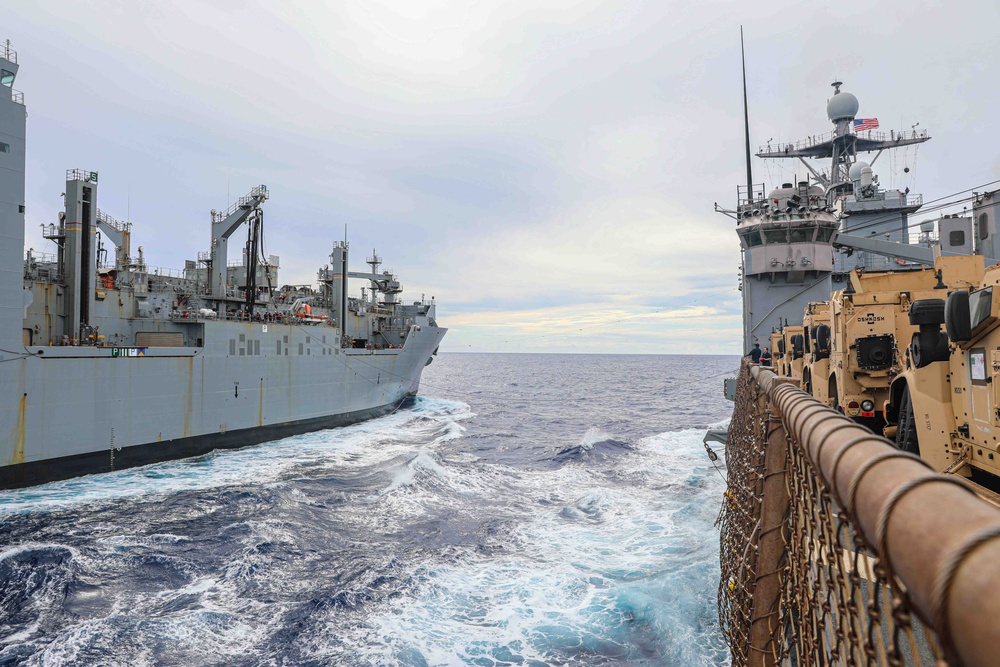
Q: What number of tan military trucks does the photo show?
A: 5